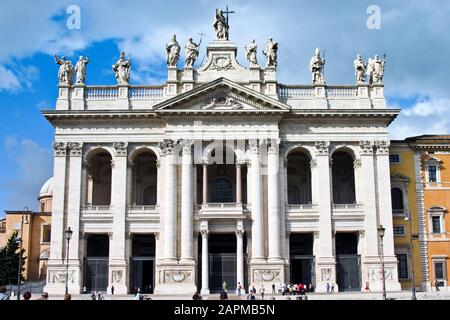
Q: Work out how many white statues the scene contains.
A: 11